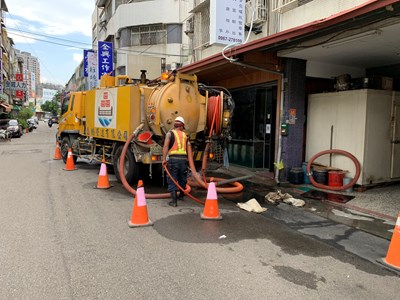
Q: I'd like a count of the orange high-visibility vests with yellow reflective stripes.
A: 1